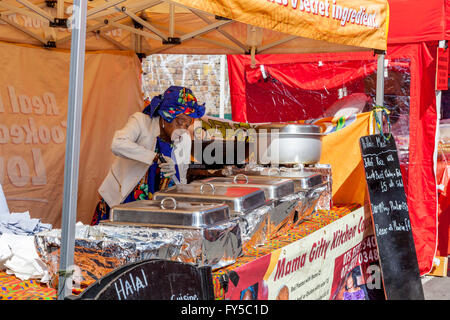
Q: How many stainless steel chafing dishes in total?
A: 4